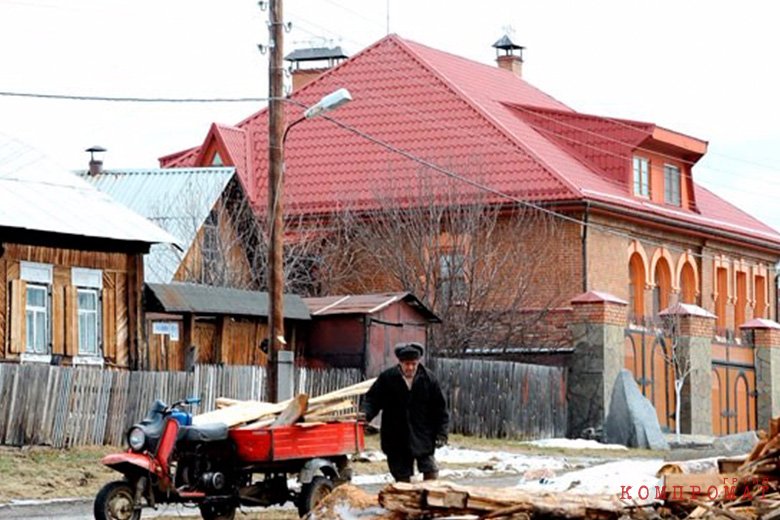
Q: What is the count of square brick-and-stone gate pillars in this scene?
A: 3